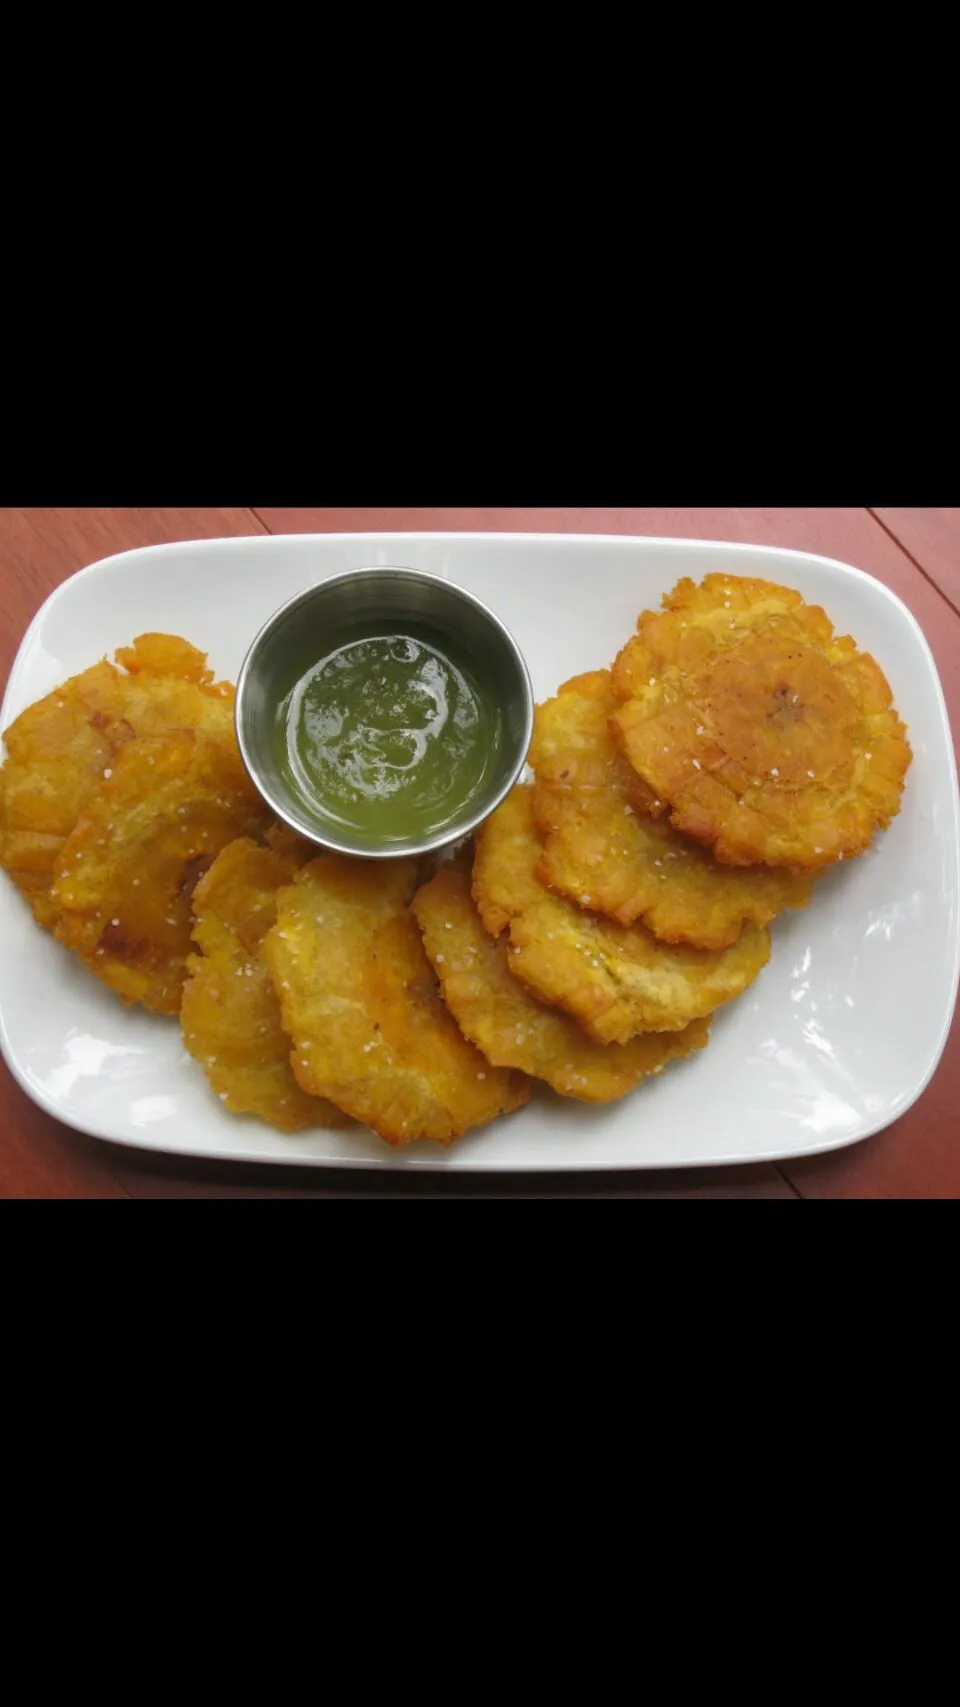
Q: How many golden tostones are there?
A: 8